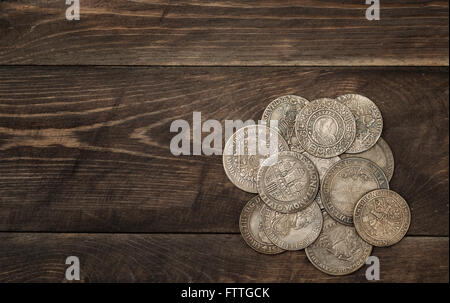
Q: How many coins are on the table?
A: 12